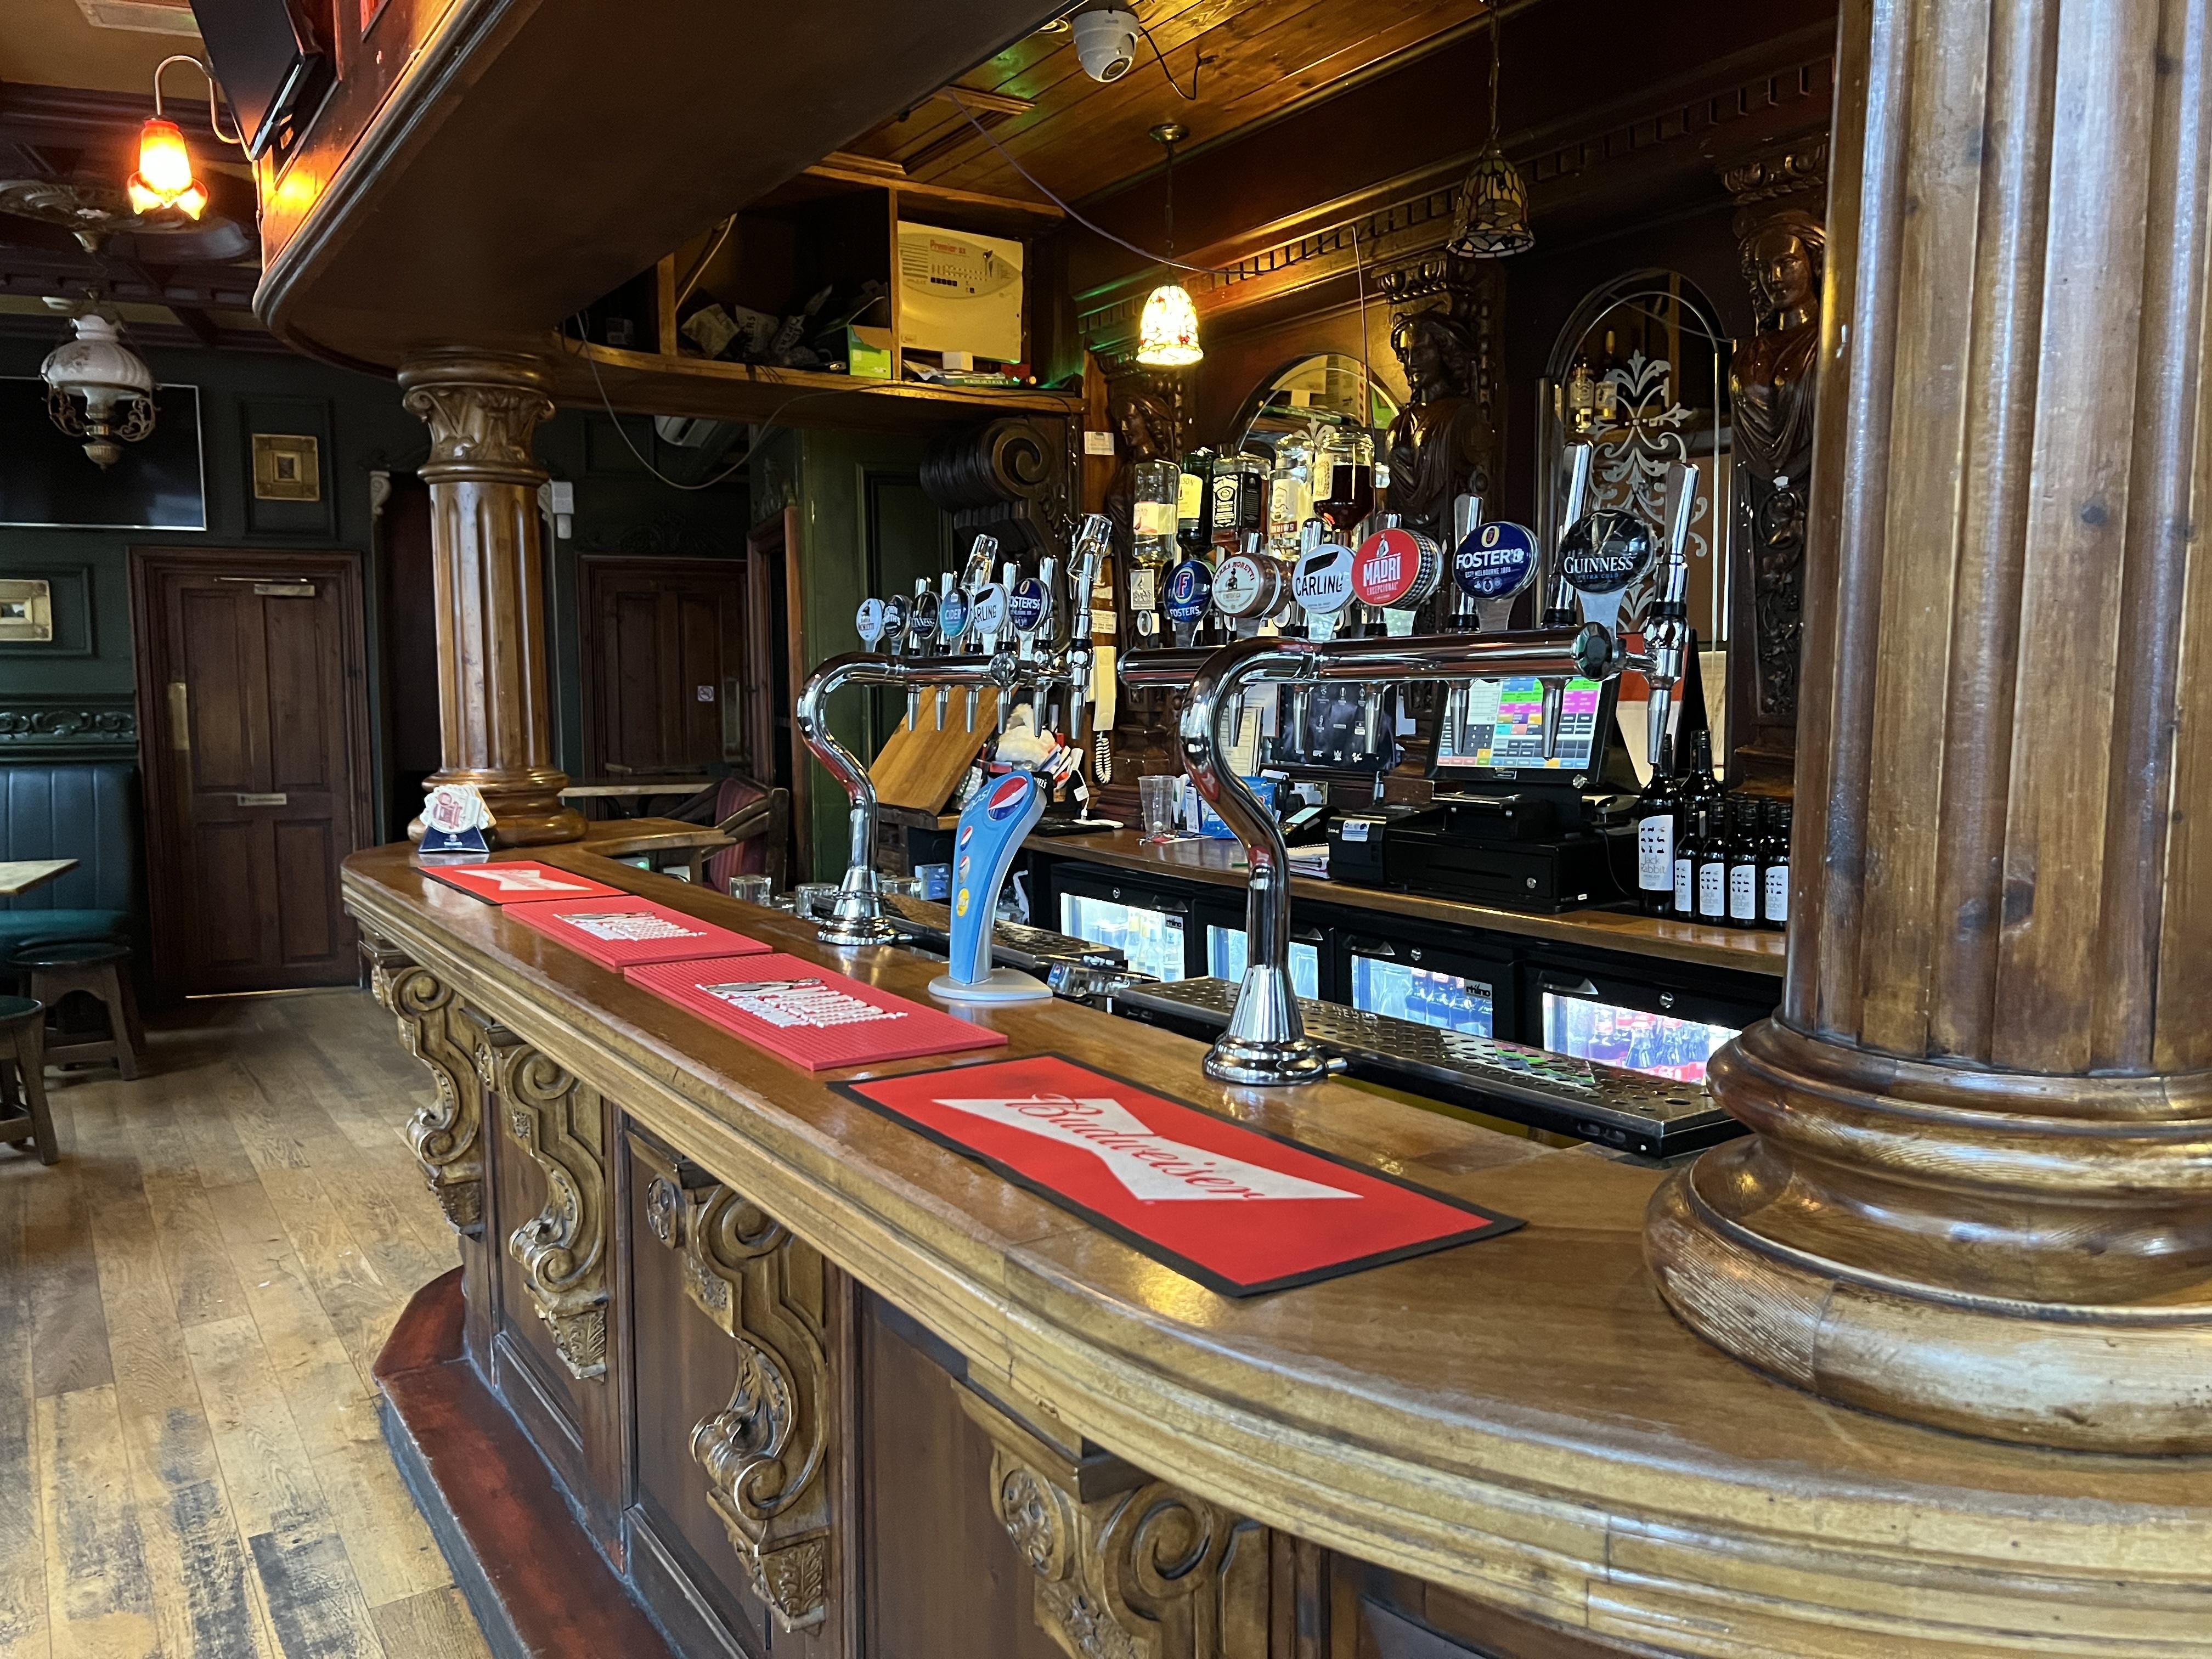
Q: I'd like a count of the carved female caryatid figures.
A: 3